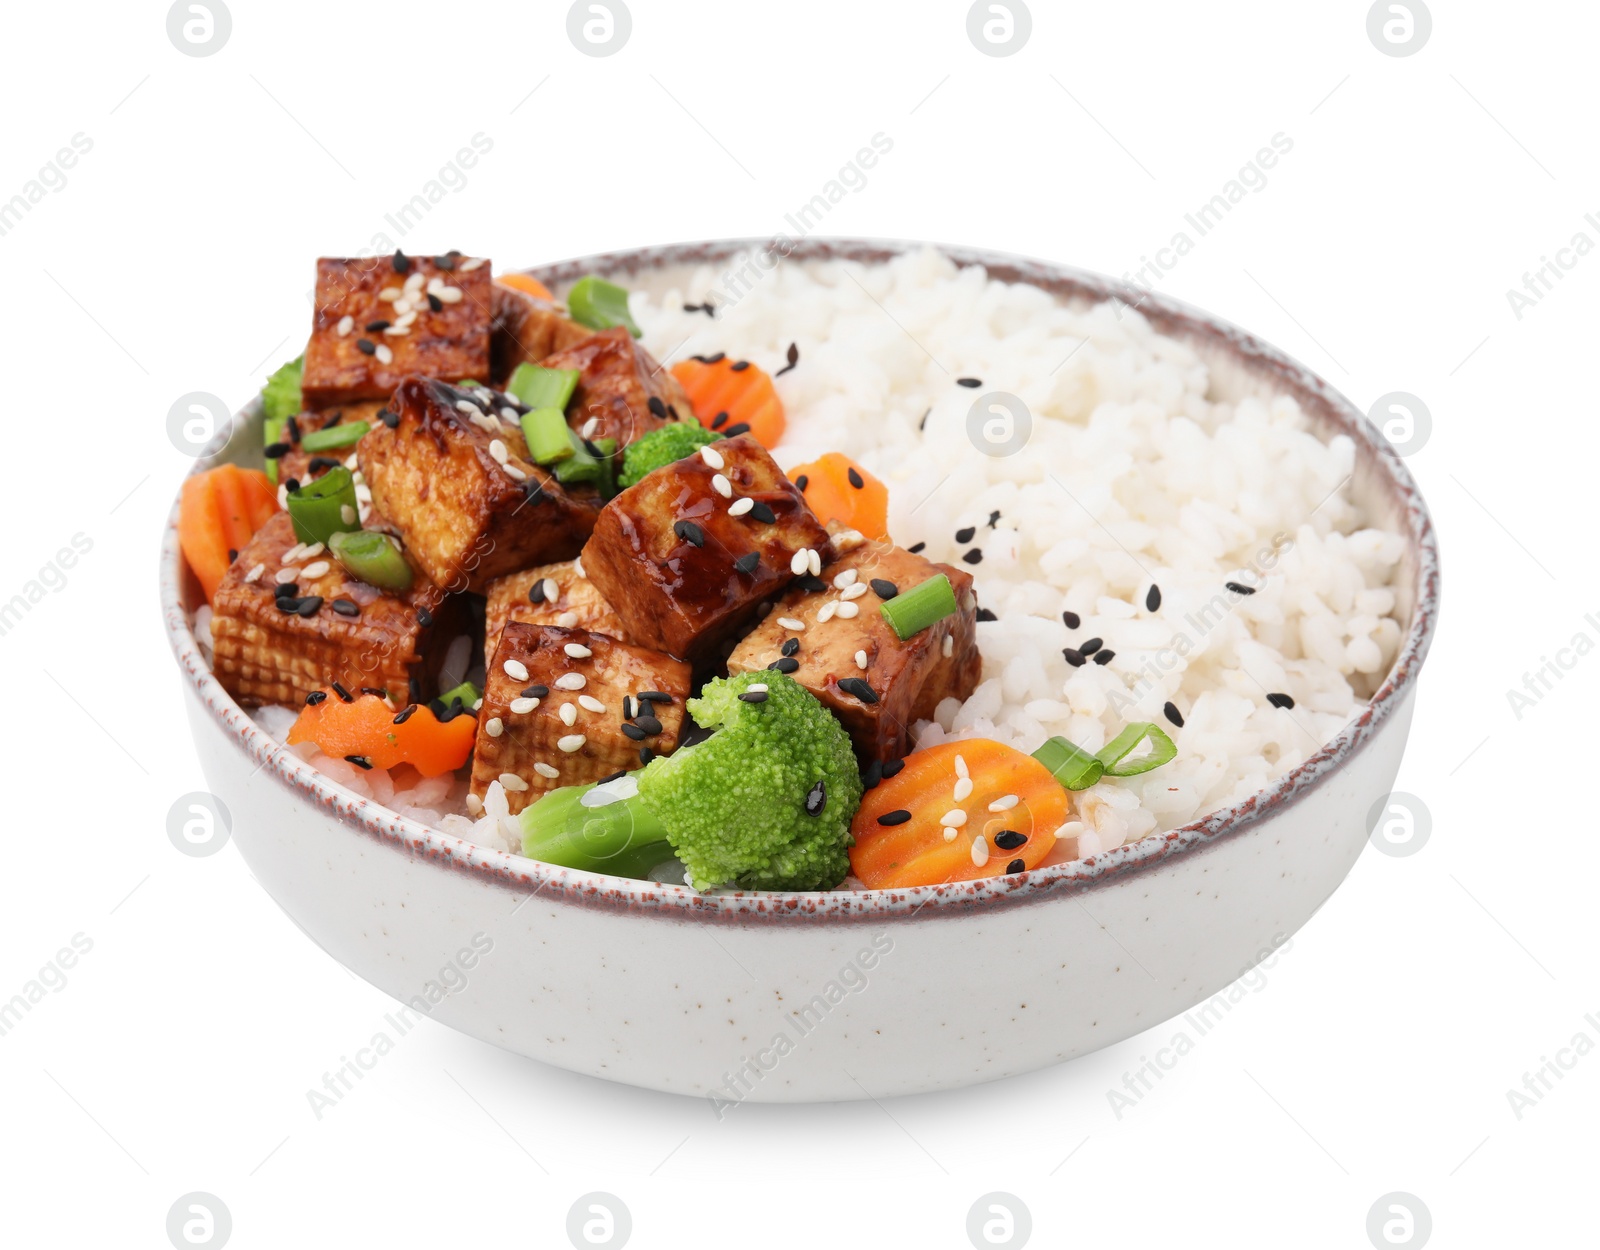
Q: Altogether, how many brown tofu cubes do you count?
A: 10